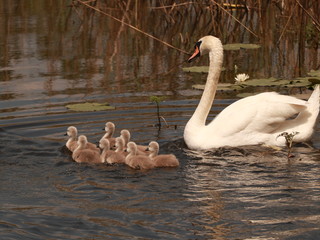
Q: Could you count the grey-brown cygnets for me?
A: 8